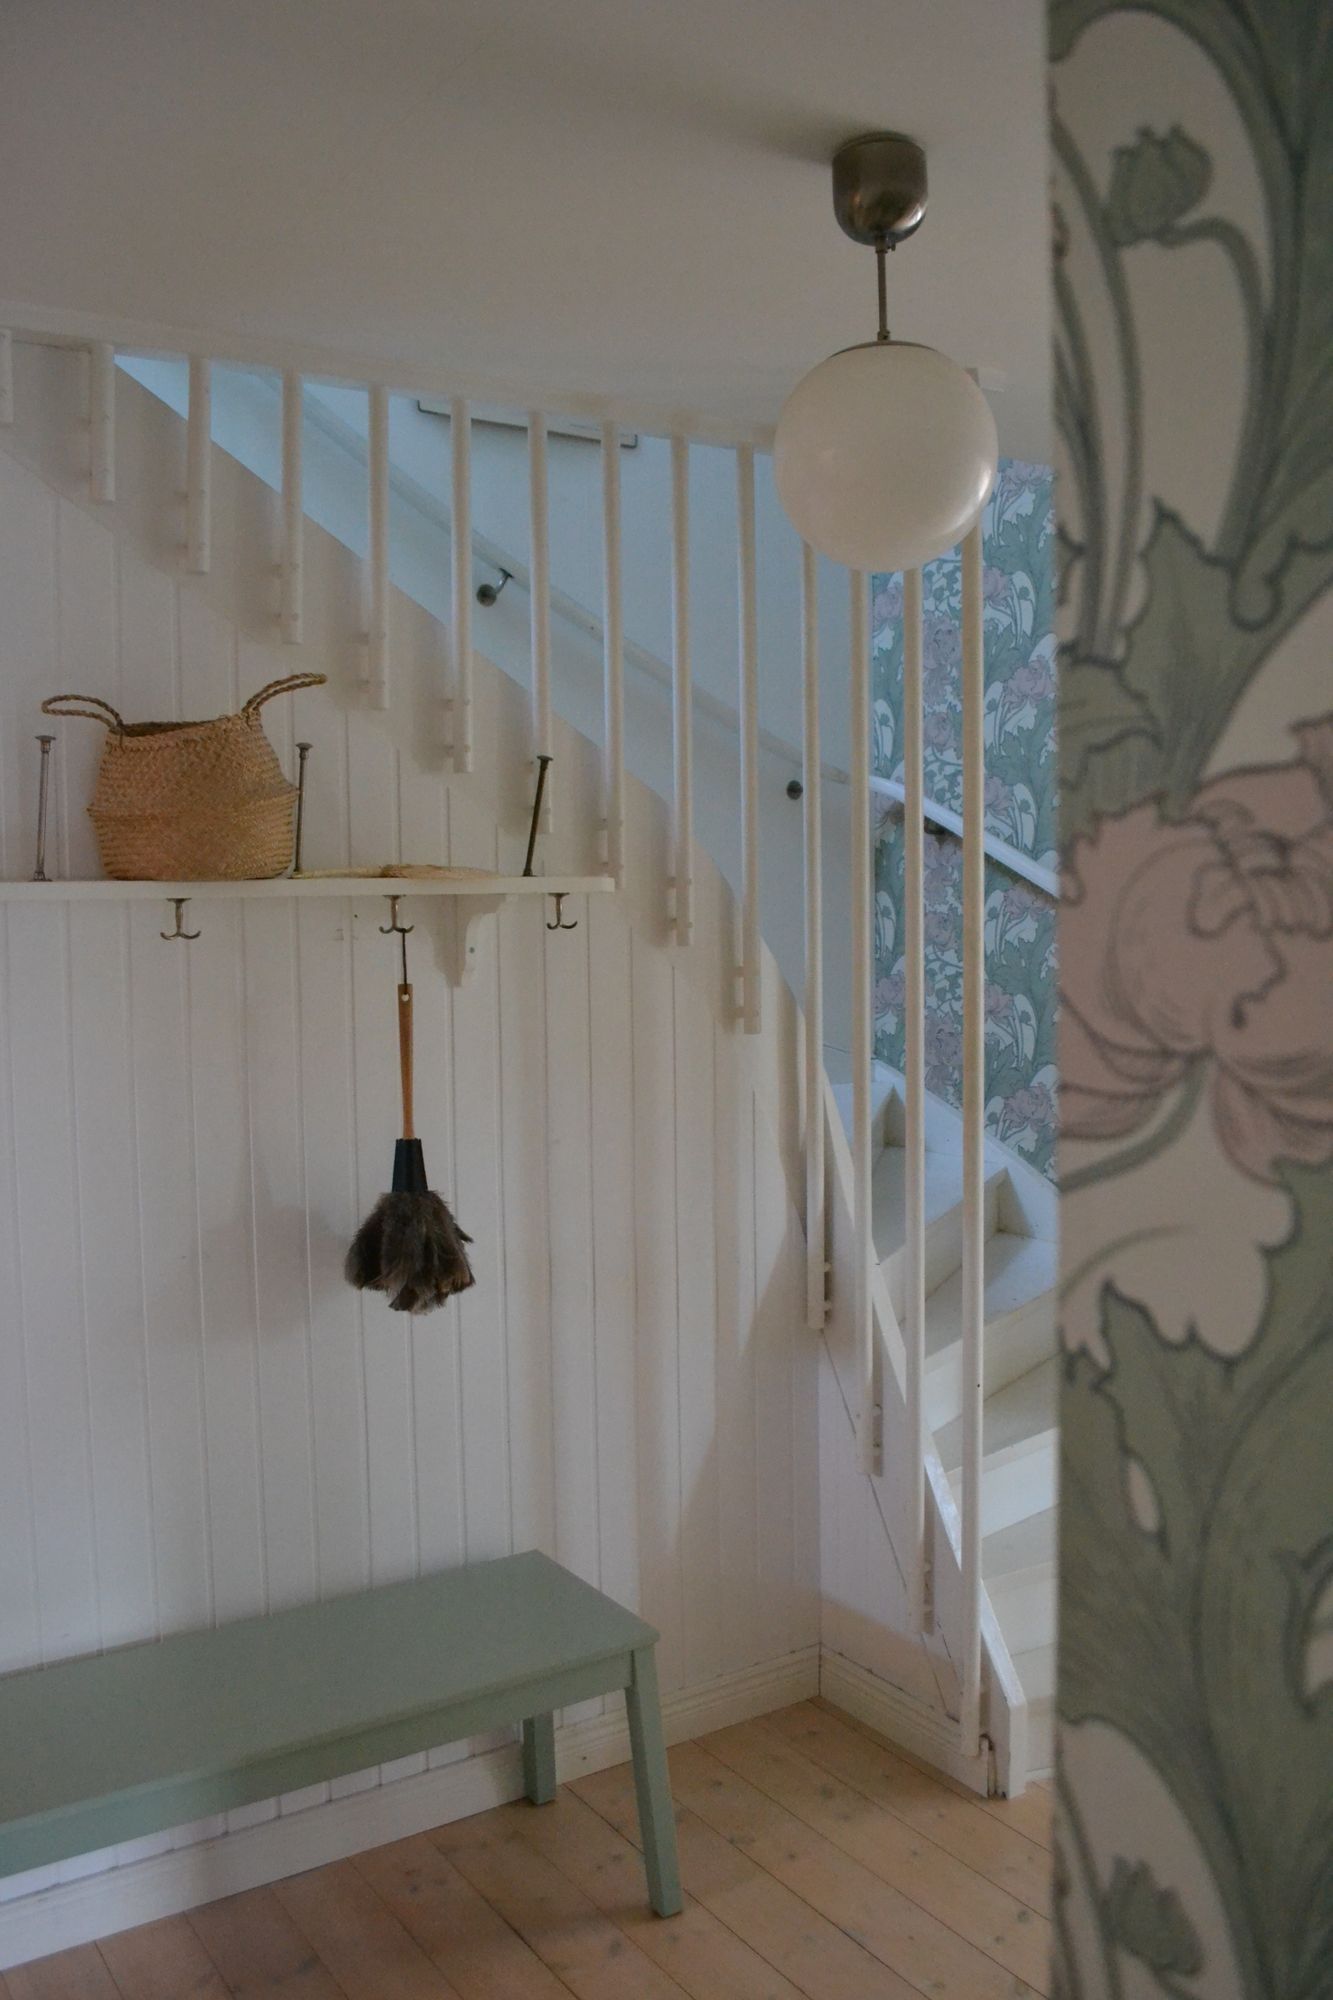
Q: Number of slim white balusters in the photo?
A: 14